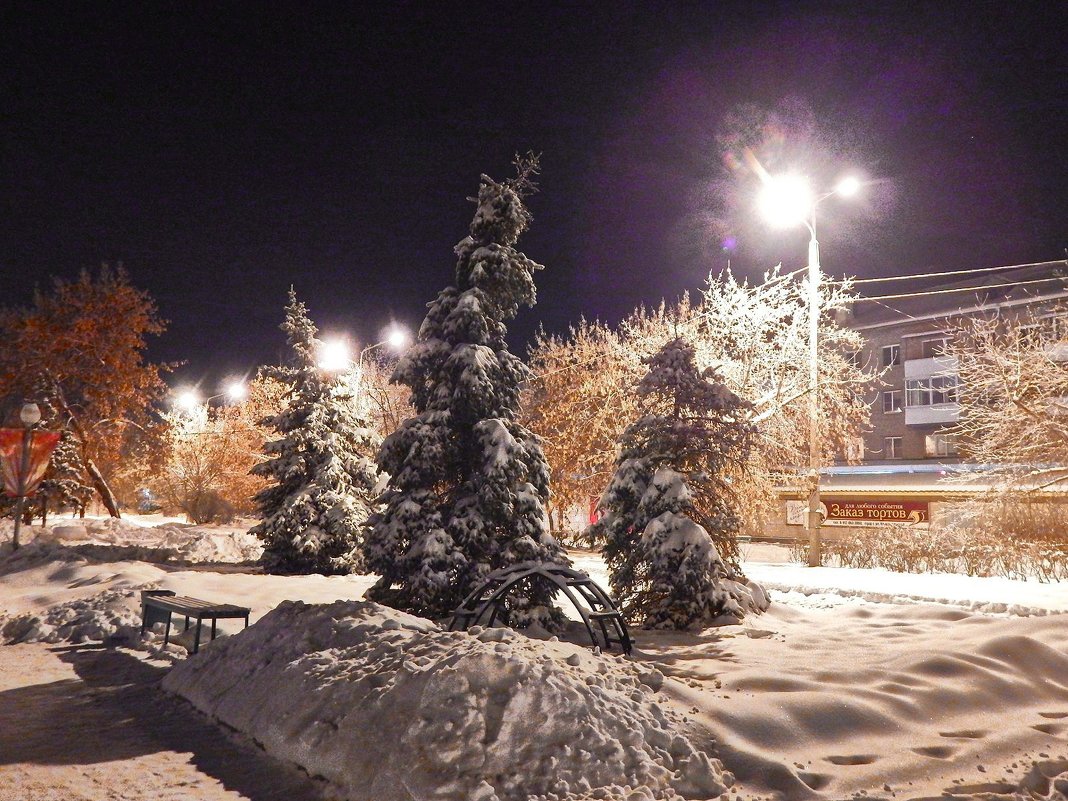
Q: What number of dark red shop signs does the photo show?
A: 1